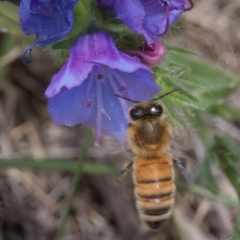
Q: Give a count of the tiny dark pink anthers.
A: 3